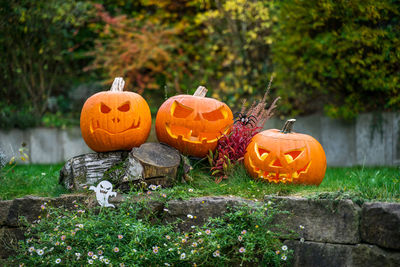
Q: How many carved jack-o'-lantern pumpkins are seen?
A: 3